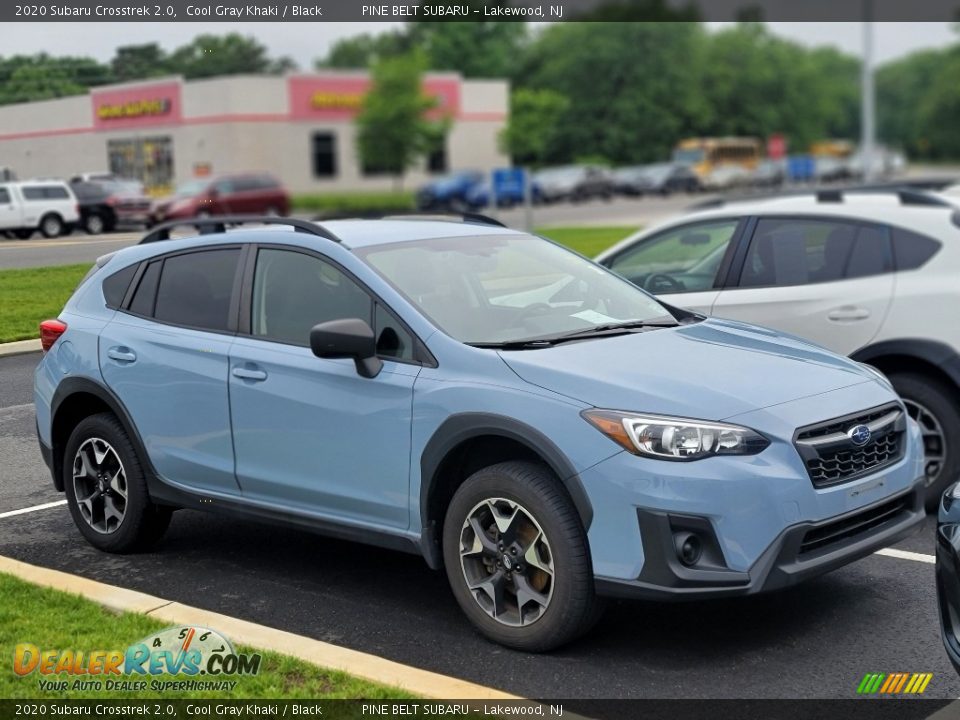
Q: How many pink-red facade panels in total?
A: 2